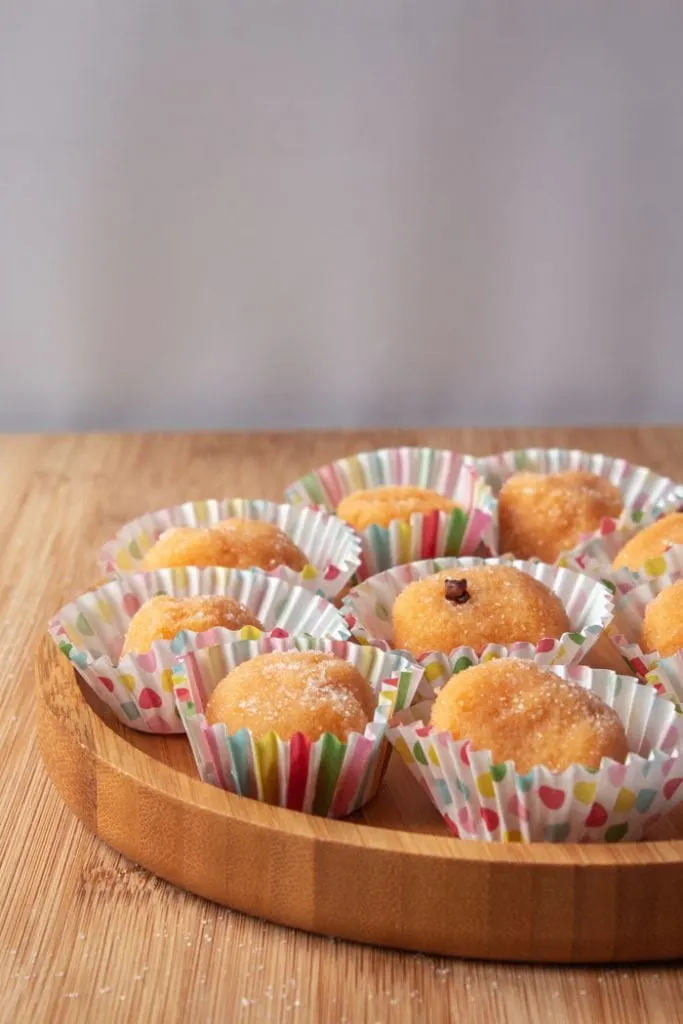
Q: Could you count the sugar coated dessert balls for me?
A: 9